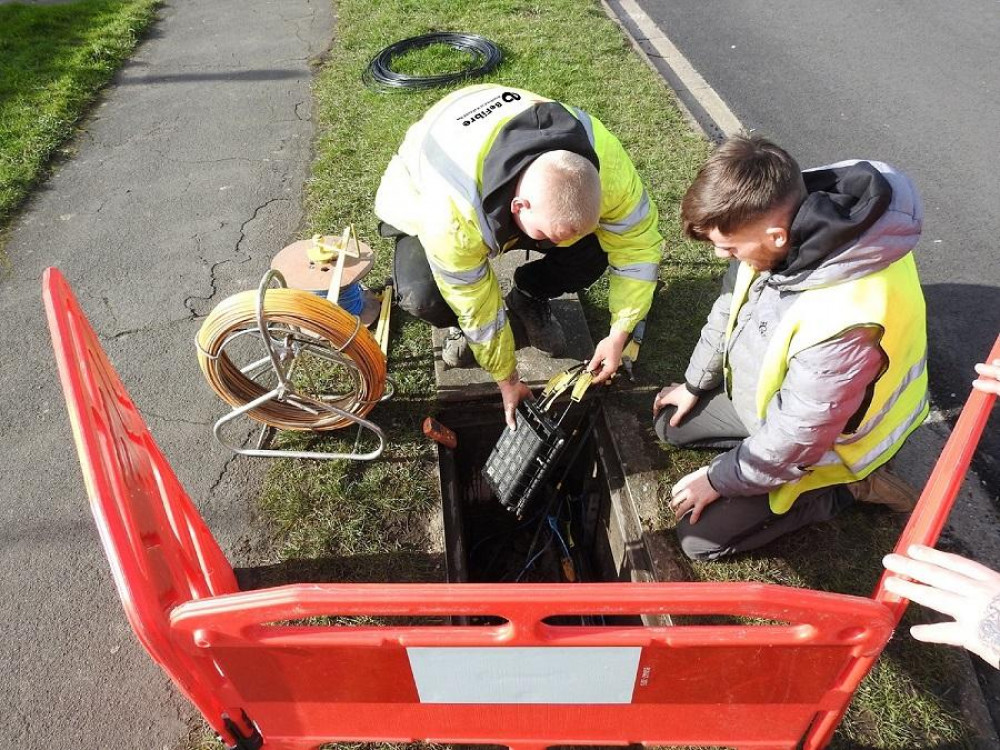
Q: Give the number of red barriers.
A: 3